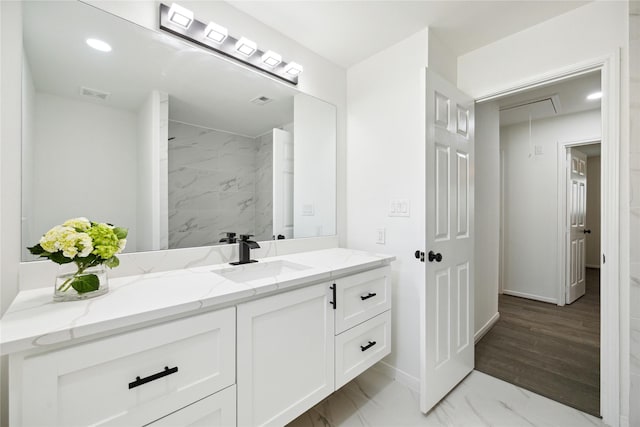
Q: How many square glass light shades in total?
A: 5